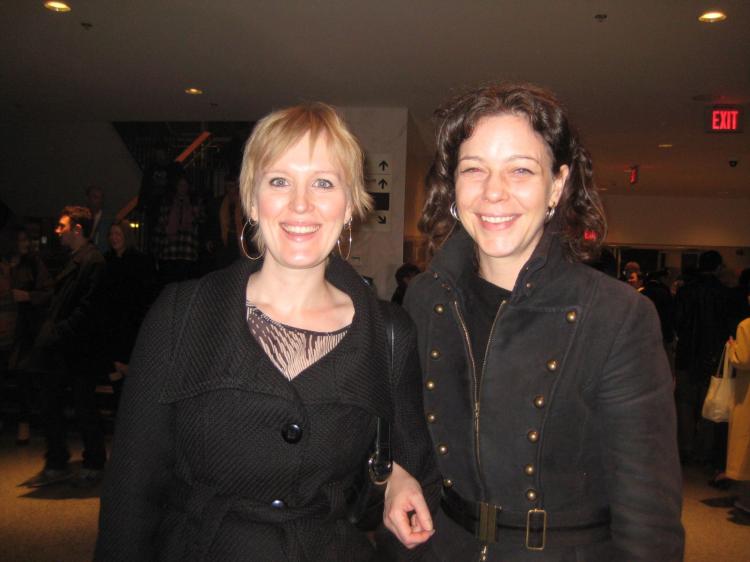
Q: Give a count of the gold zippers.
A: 1